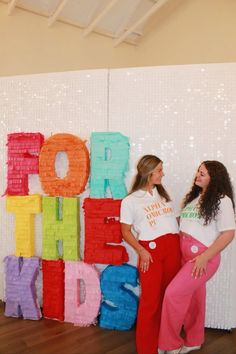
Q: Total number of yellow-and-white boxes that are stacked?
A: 0